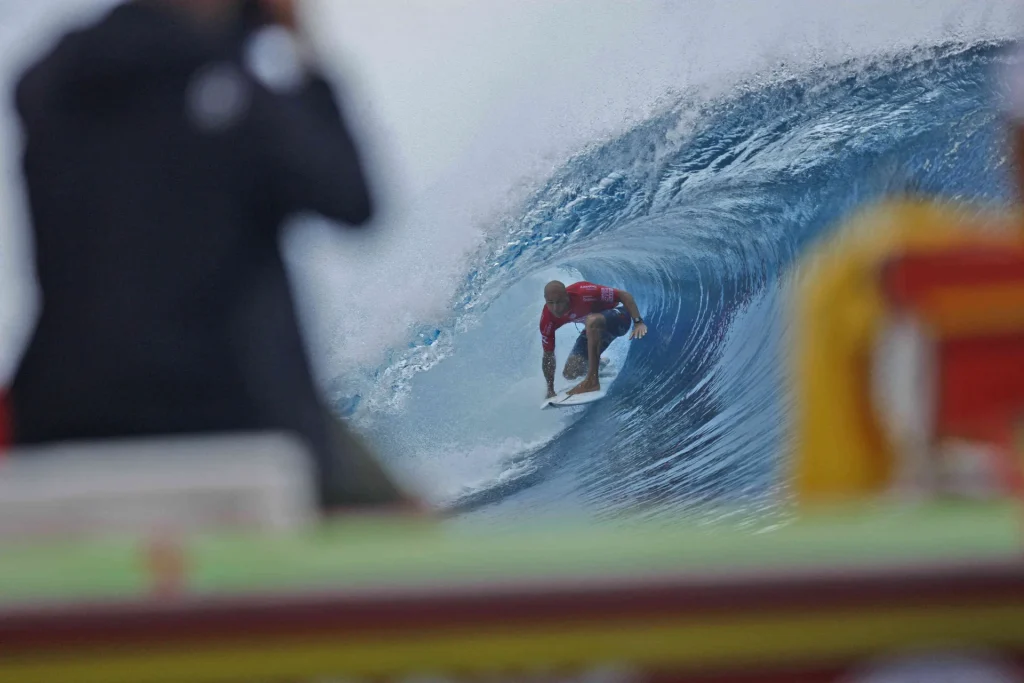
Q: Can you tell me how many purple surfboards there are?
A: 0